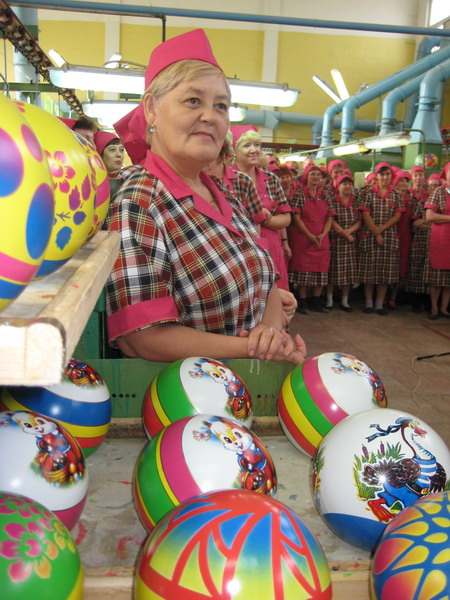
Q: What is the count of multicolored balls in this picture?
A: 12